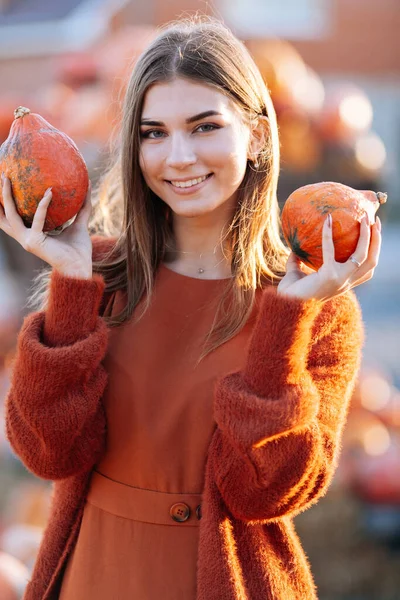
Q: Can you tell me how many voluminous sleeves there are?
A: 2